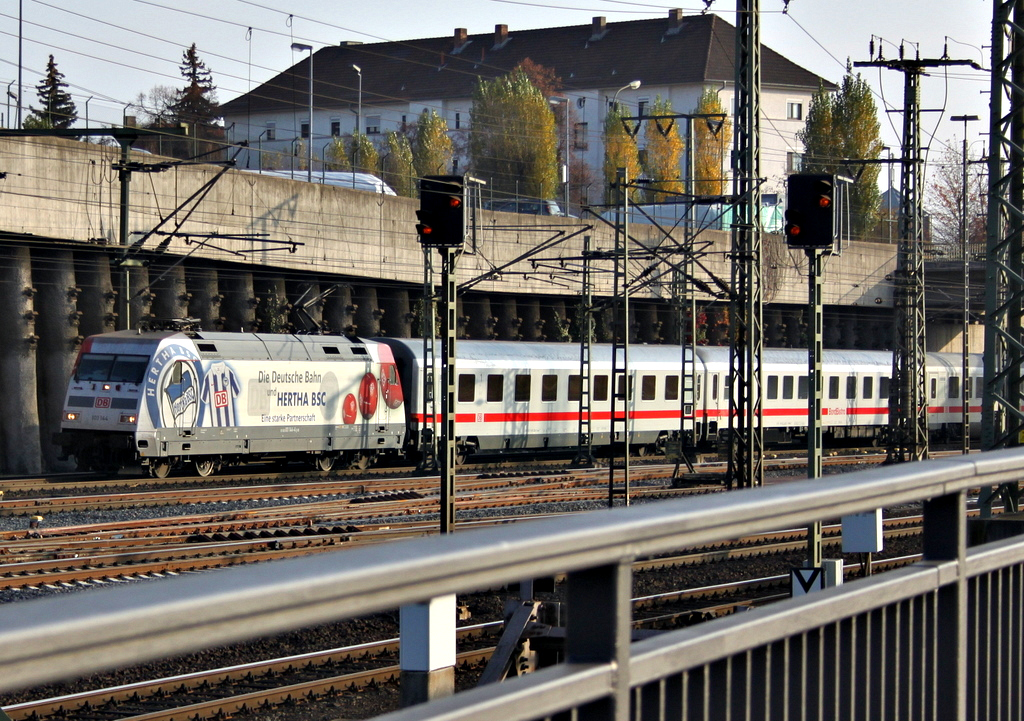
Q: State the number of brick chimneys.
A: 4